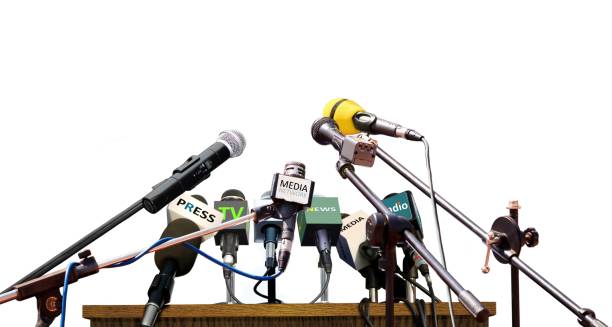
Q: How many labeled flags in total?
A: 6